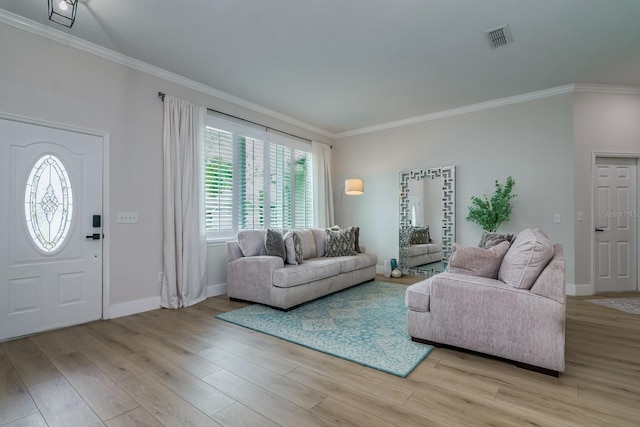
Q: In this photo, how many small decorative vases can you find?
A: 3